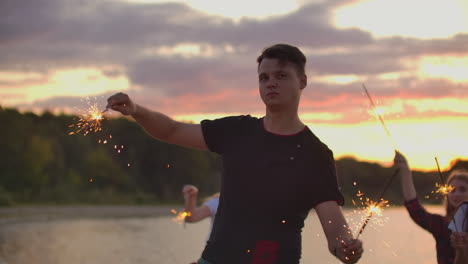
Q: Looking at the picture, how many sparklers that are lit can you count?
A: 5